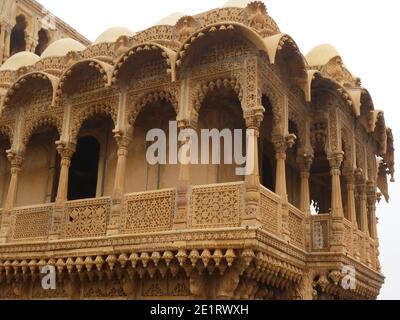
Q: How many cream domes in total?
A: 6